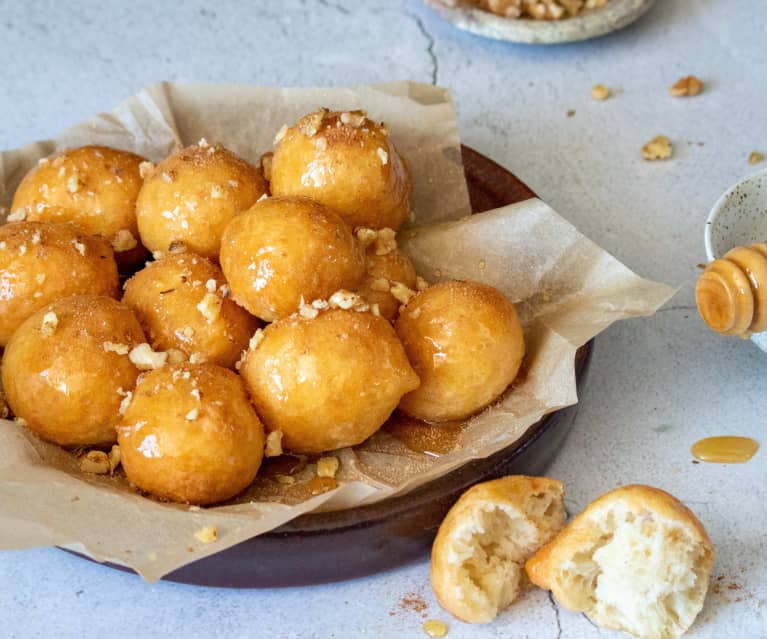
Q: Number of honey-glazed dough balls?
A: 11